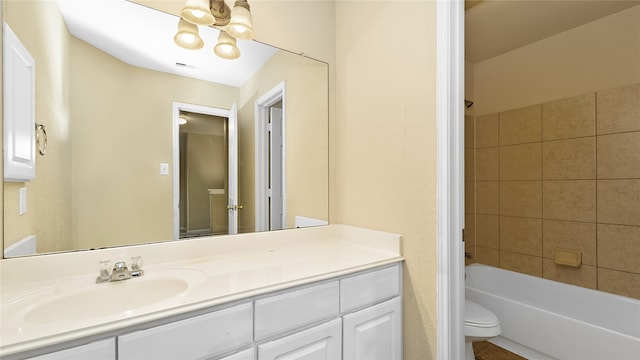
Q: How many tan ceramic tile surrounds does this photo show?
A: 1